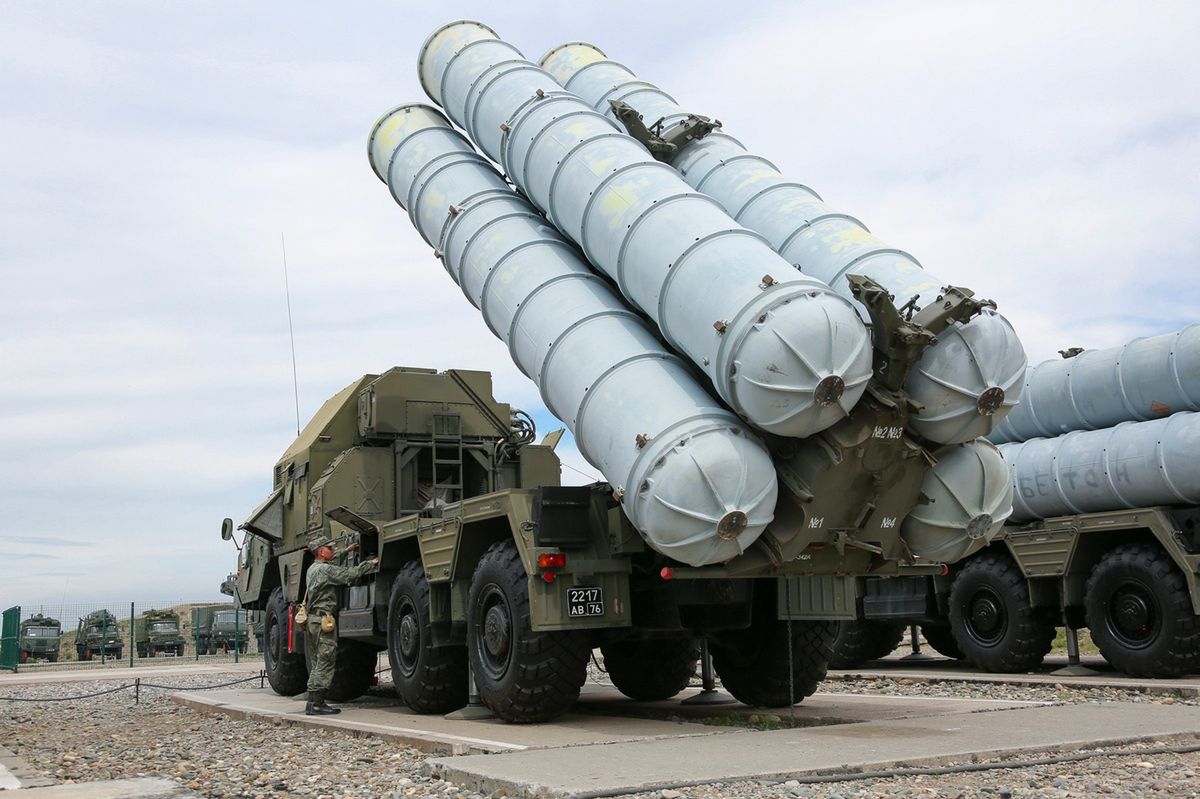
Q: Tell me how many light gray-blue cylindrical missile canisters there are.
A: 6